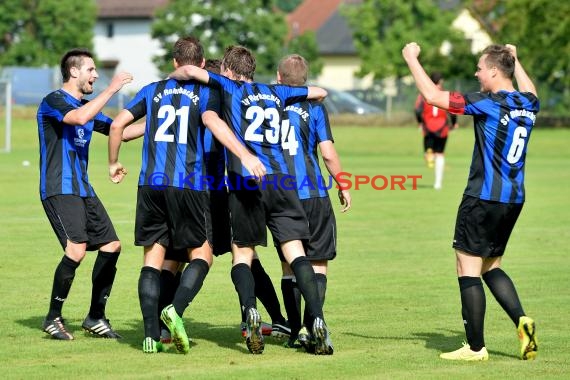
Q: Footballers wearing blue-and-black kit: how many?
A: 6